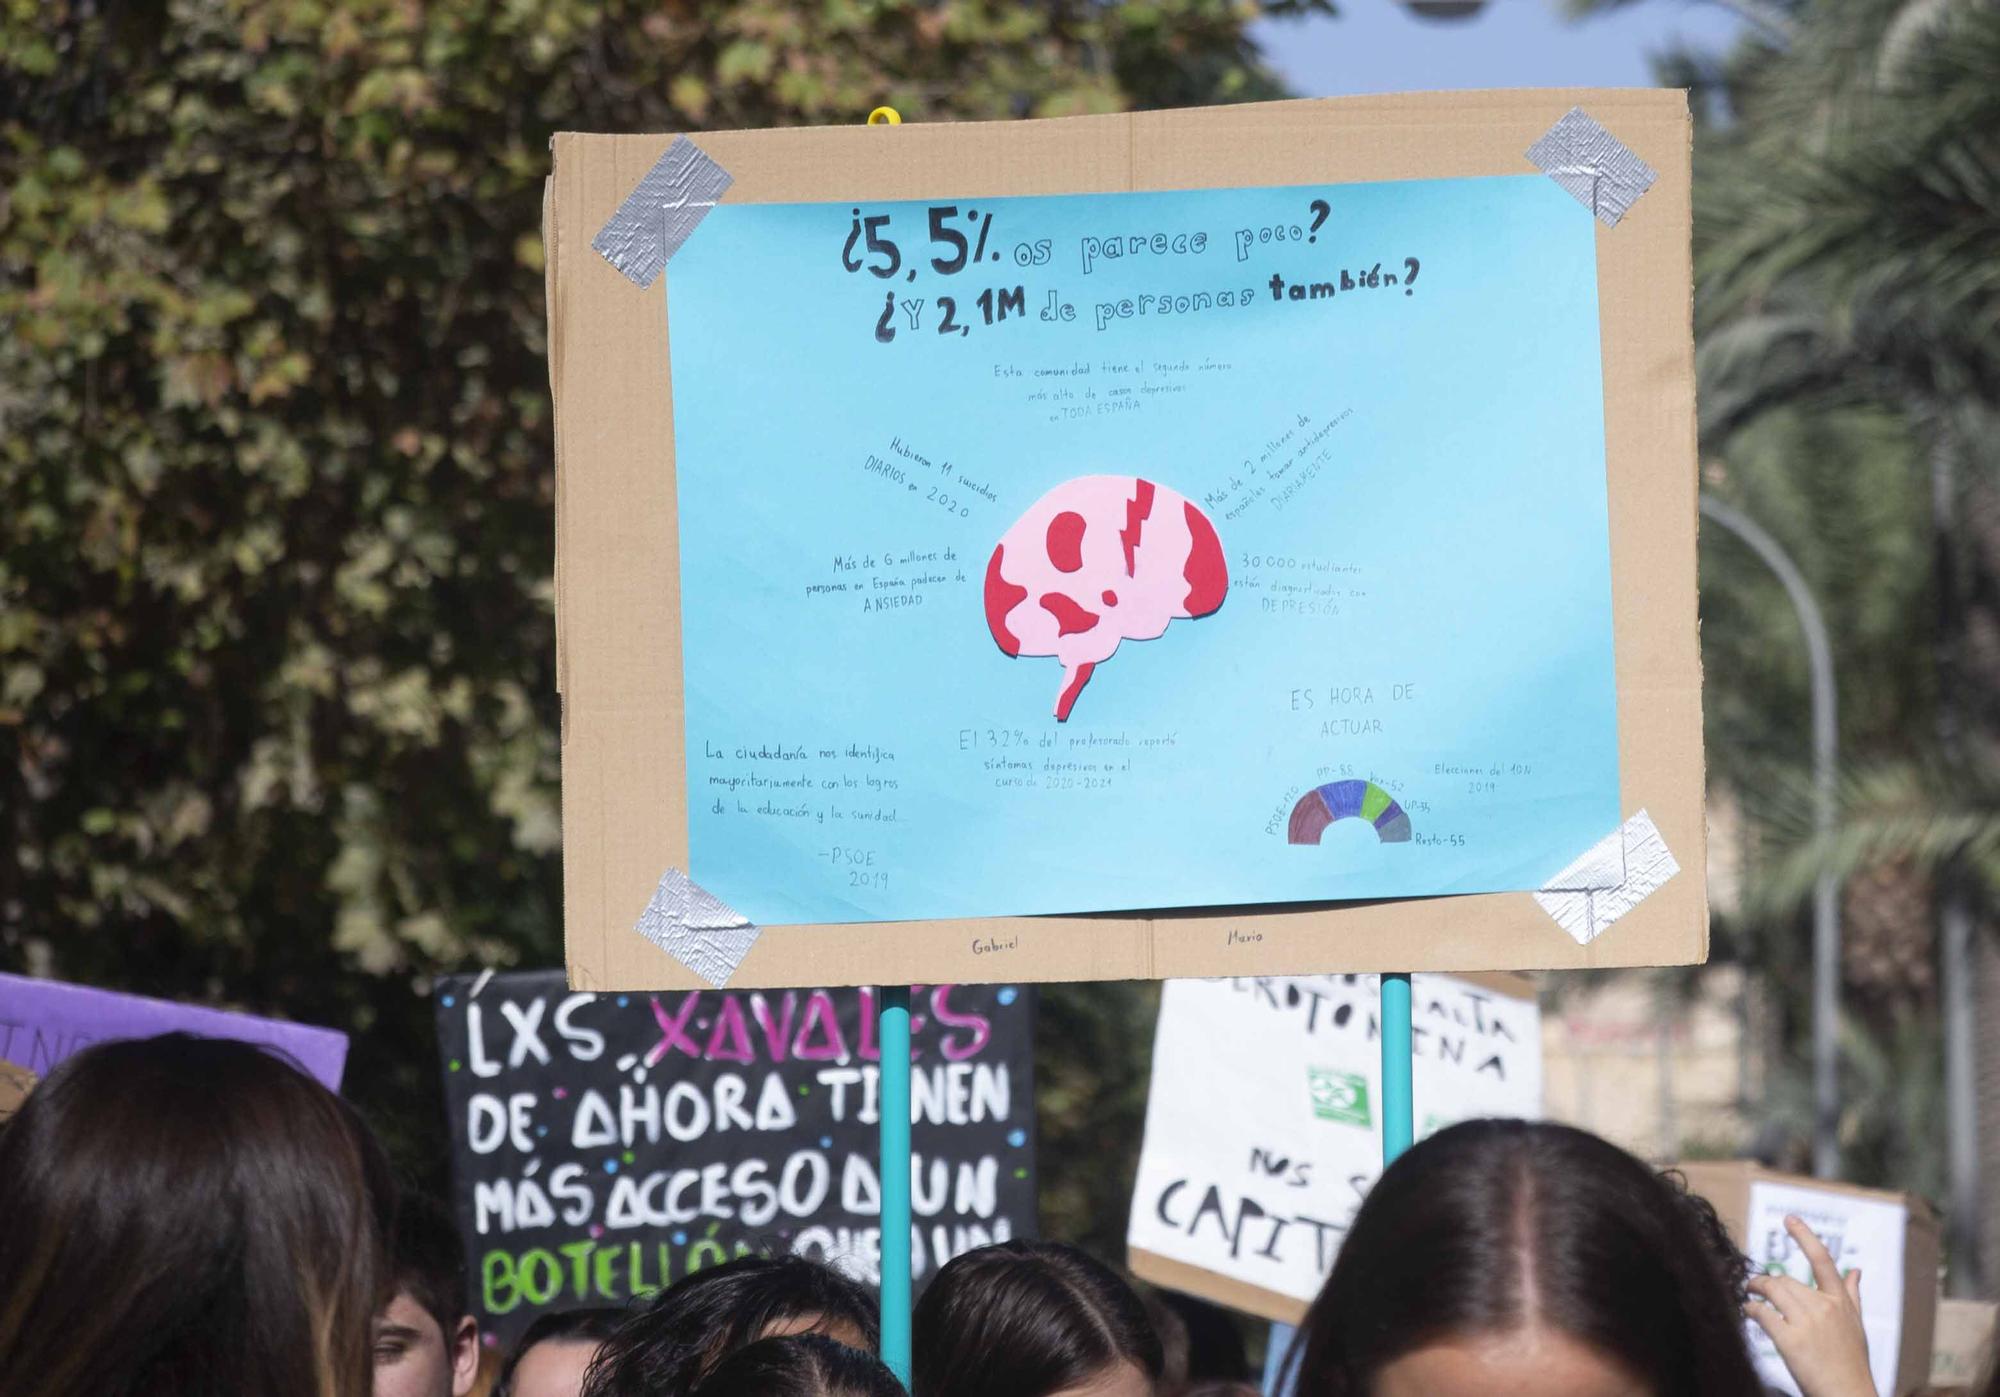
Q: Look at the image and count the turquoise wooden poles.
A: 2